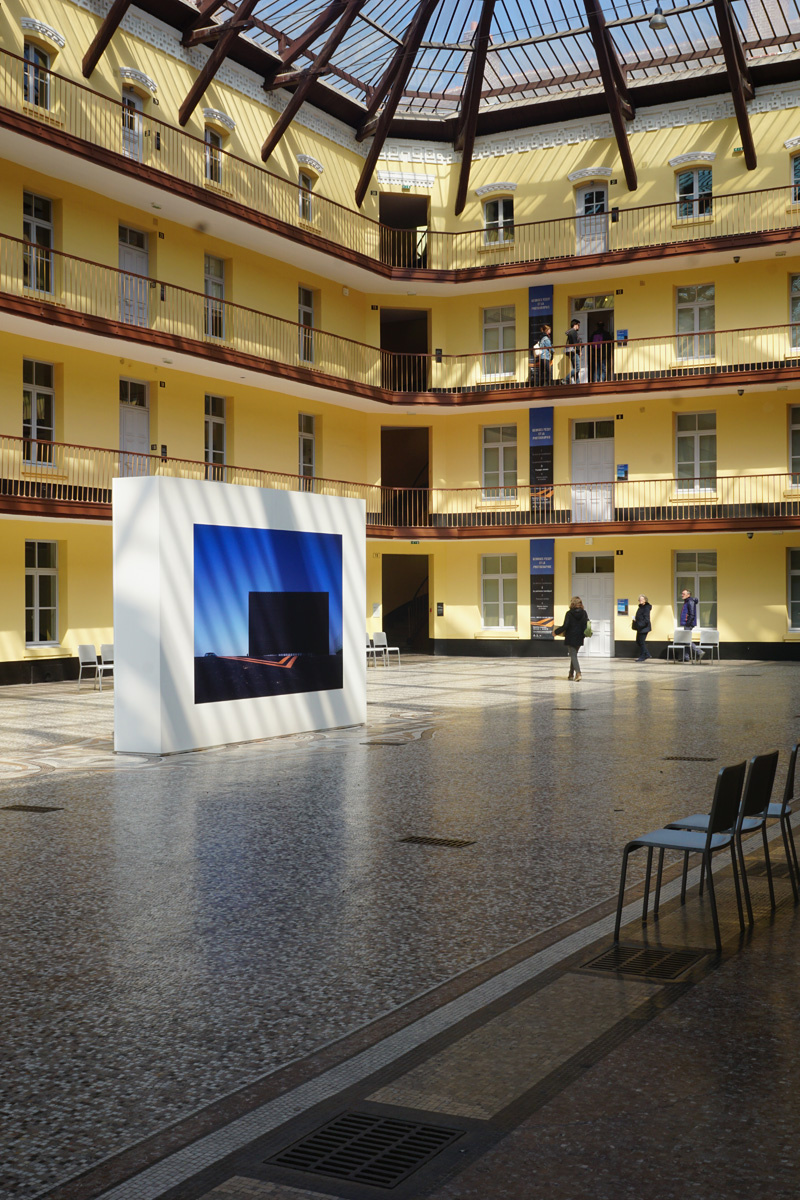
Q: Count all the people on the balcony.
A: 3